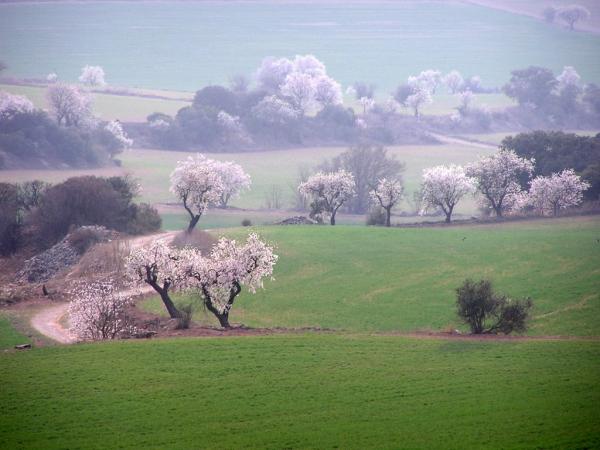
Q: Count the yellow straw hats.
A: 0